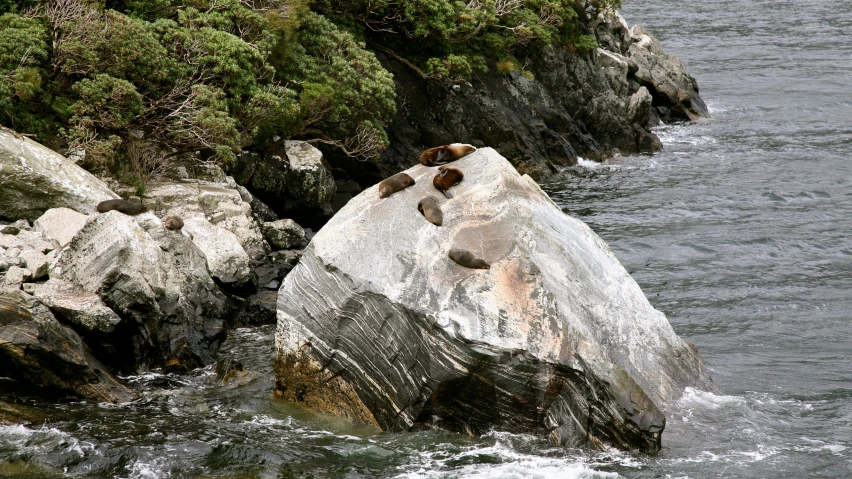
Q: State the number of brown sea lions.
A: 7